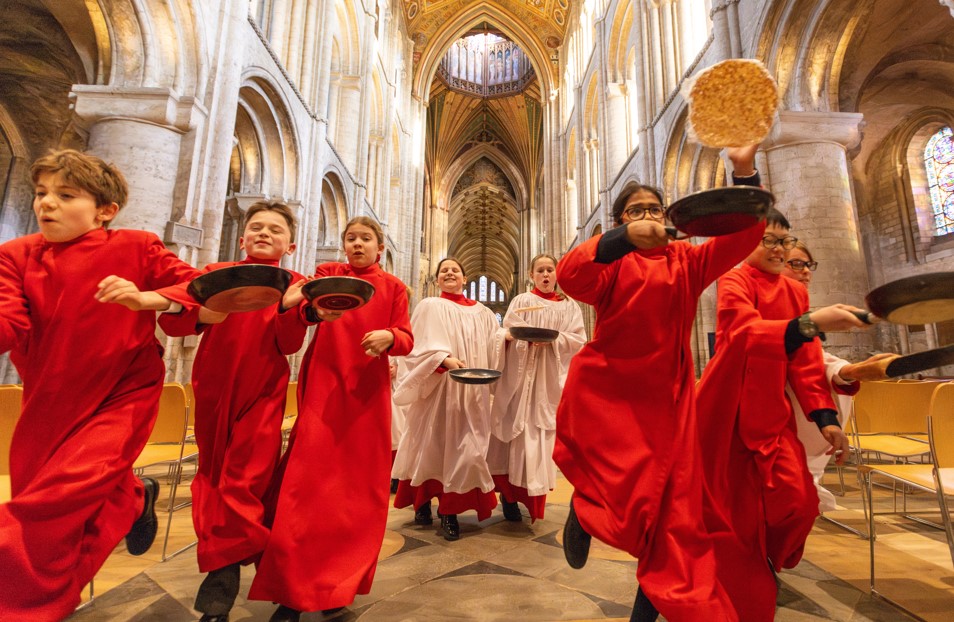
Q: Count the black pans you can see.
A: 7